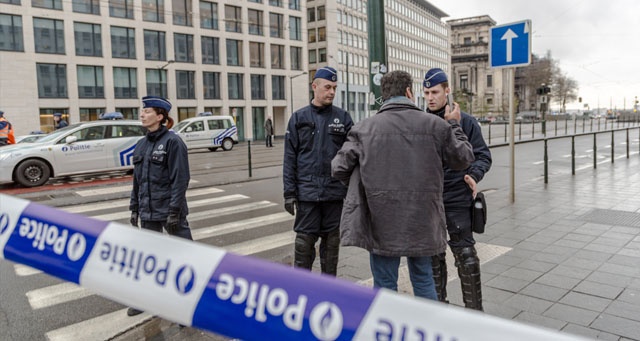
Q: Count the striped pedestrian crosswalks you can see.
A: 1